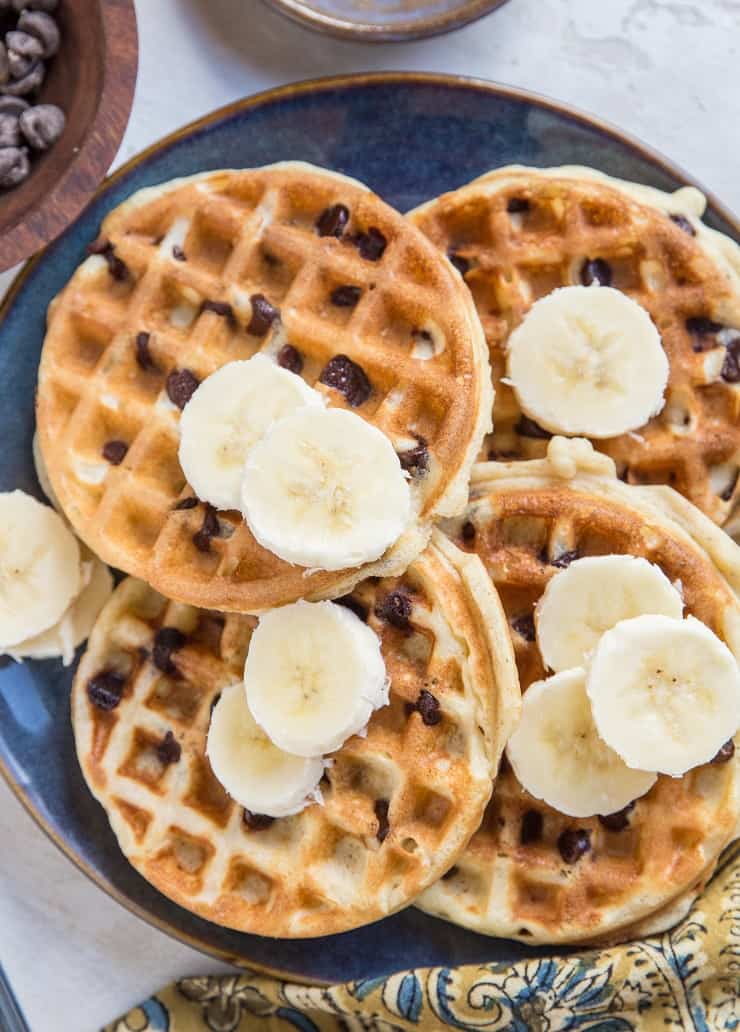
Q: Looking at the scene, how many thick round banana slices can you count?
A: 10